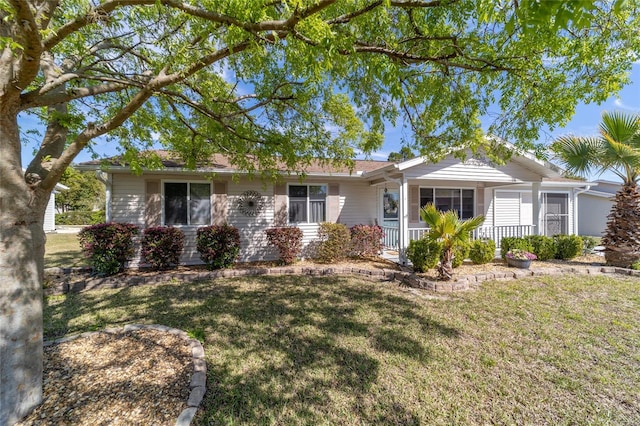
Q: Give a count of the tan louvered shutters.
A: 6